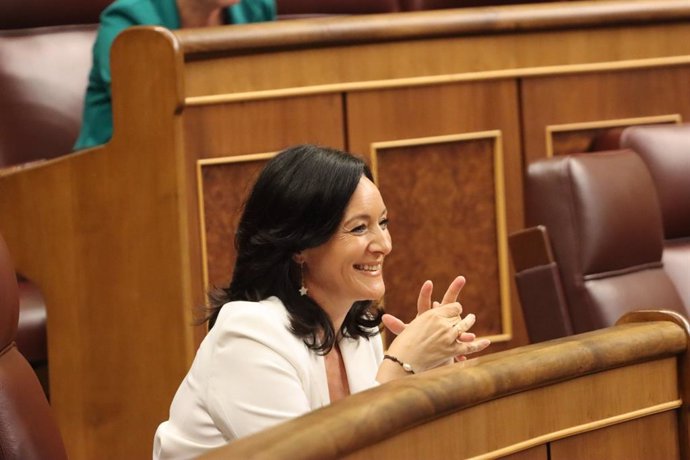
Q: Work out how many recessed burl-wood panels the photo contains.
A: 3